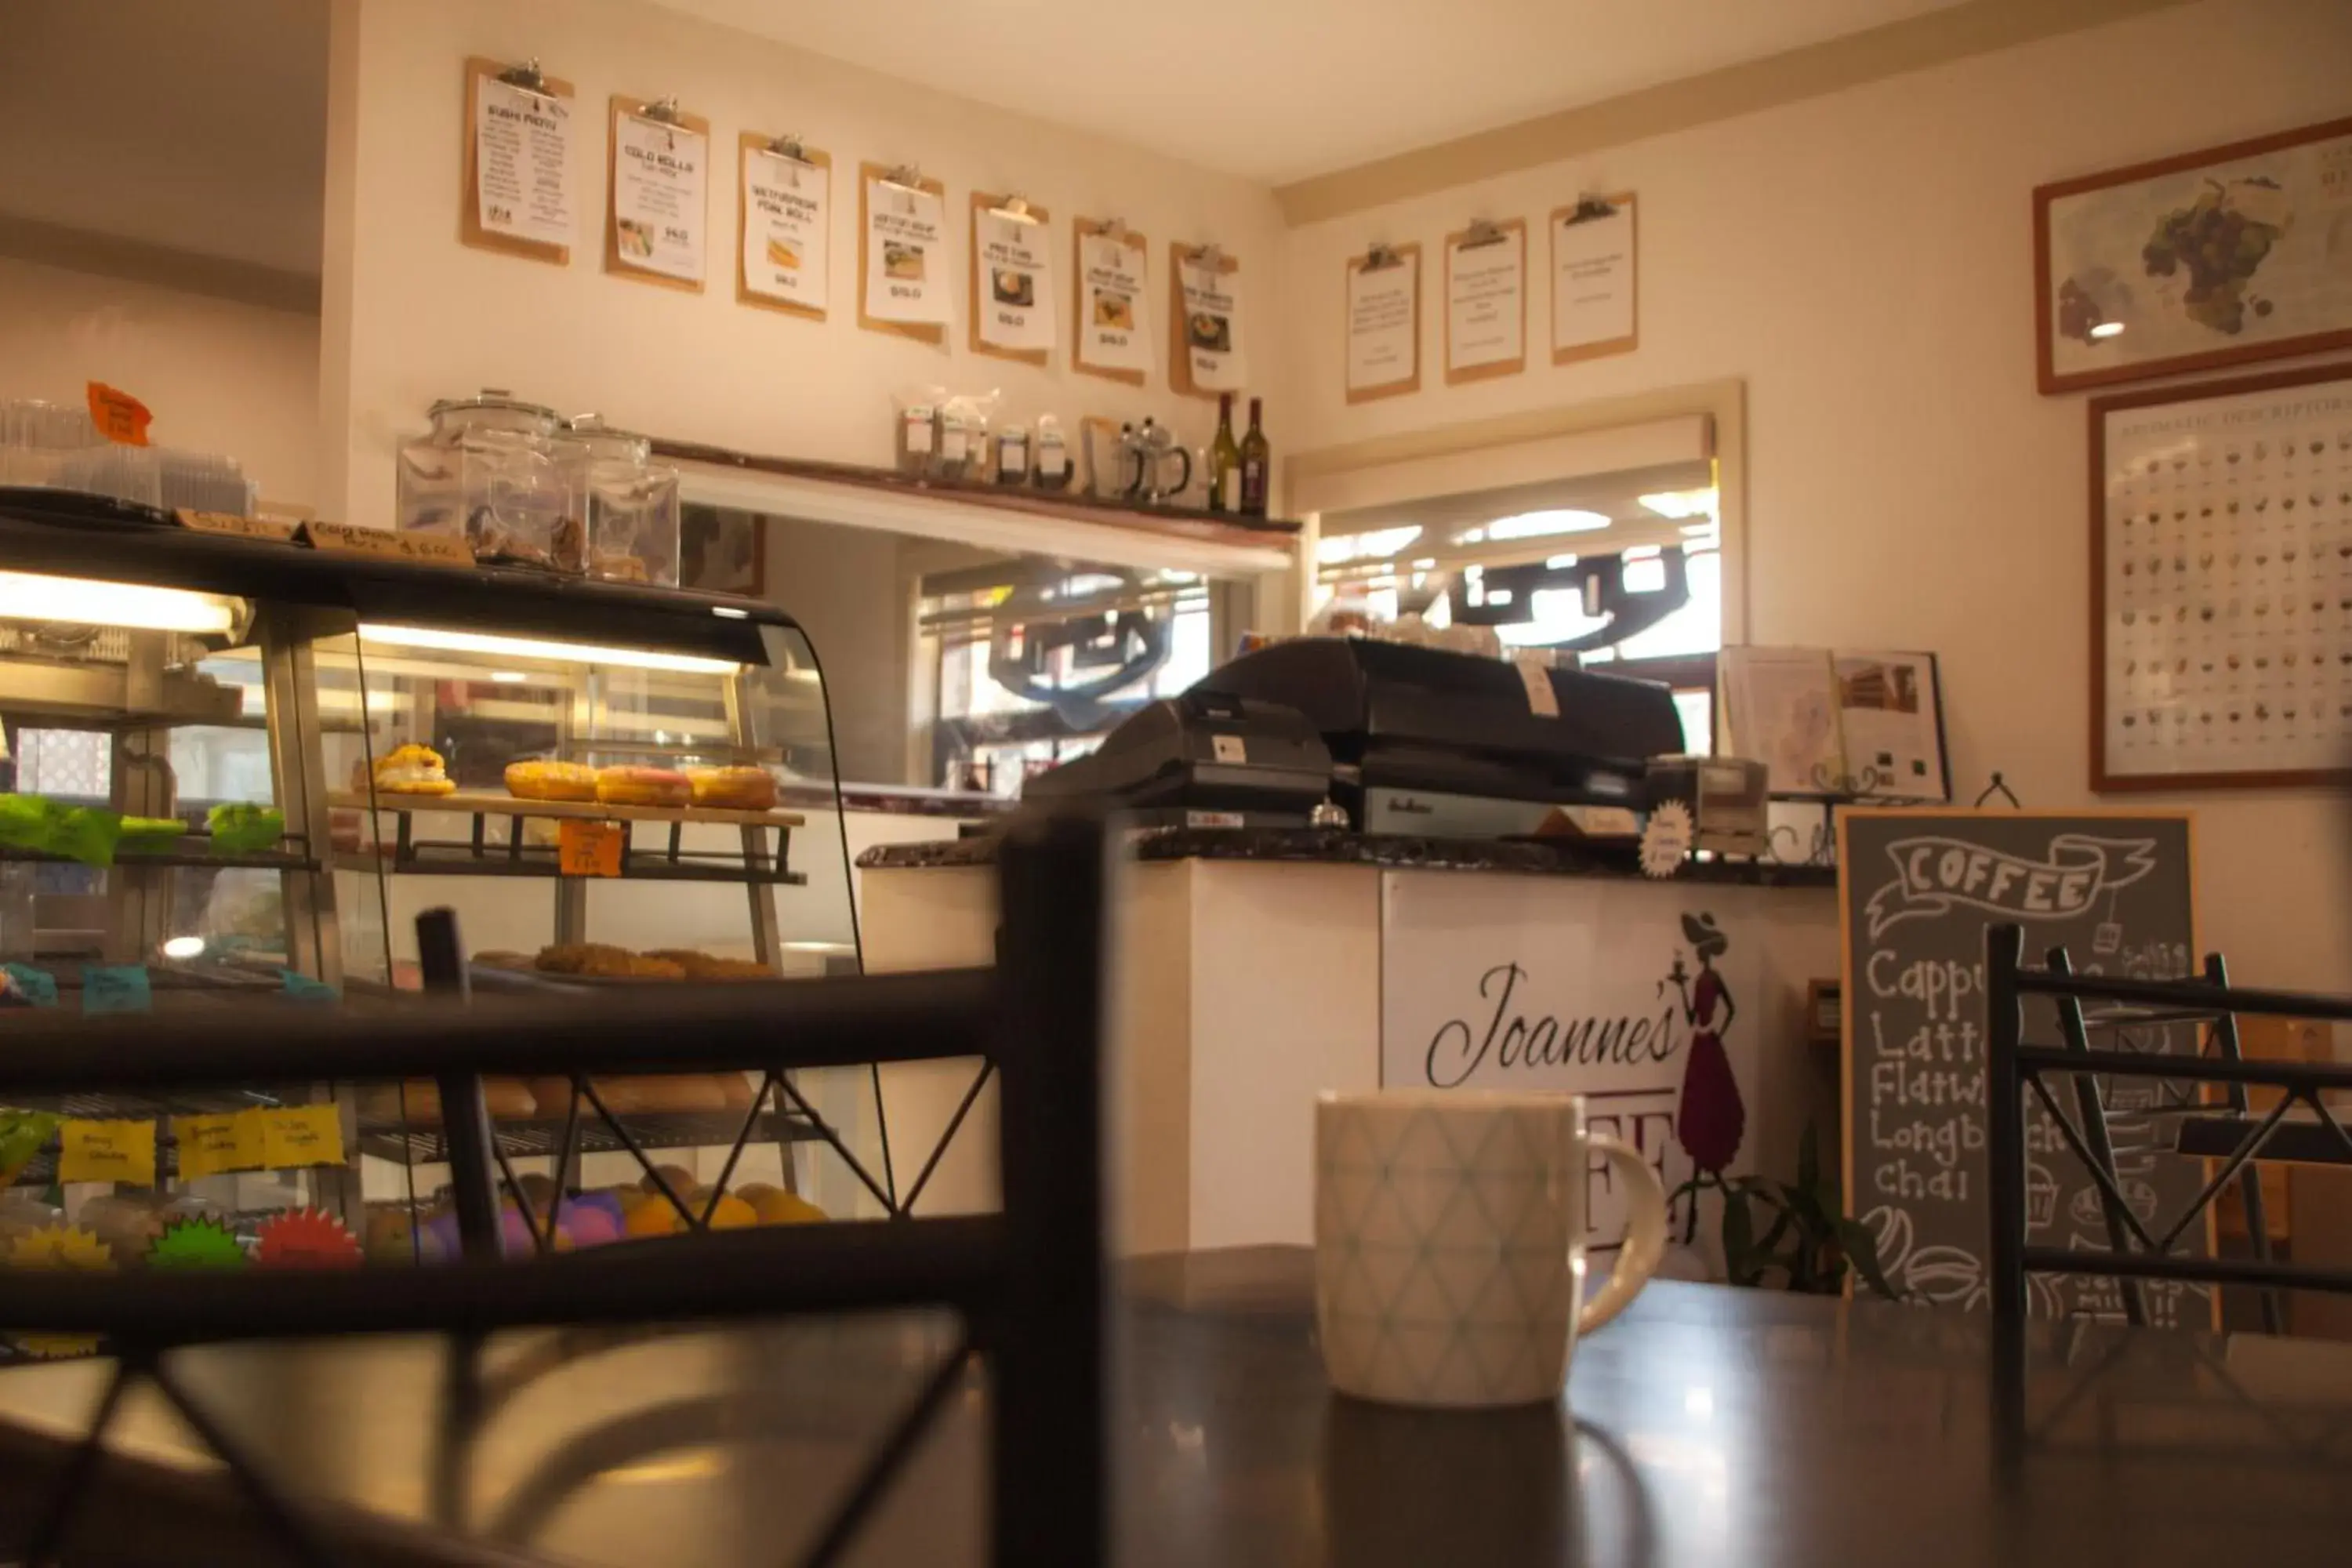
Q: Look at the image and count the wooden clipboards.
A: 10